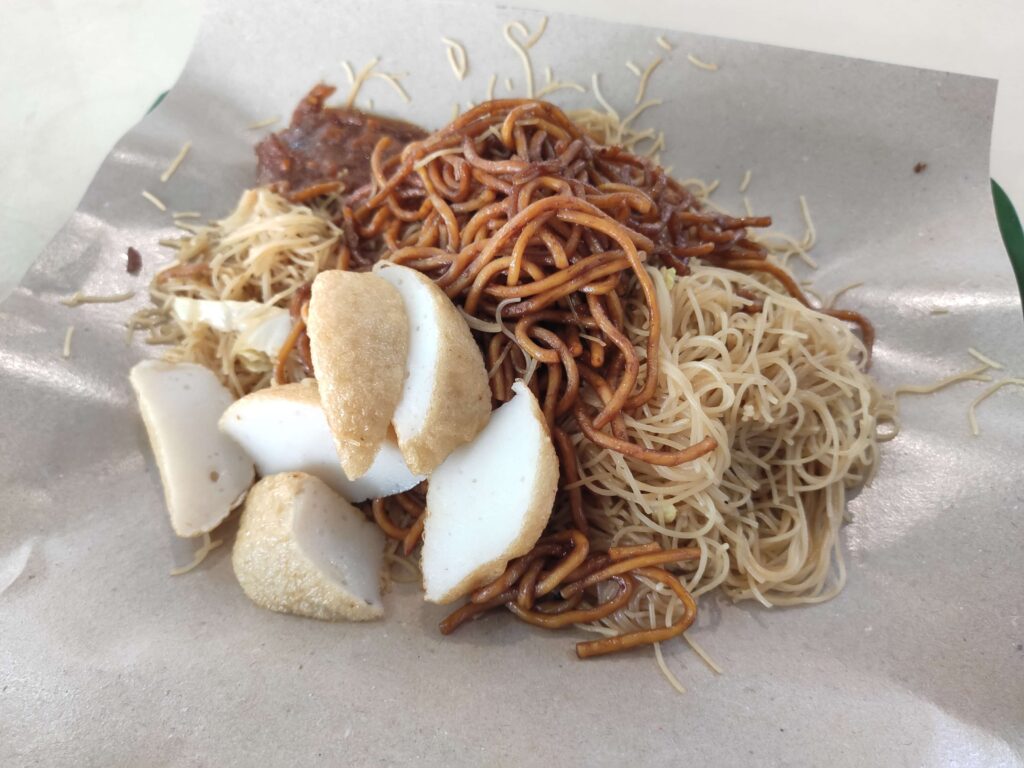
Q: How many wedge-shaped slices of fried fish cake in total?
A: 6